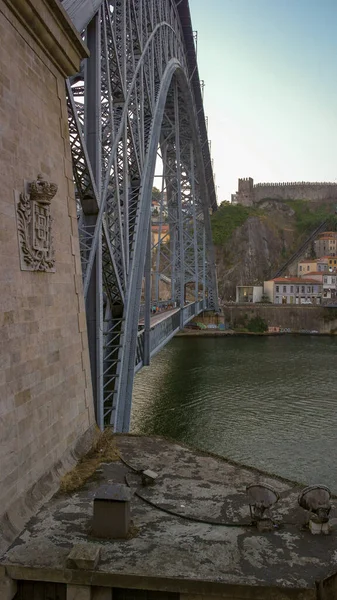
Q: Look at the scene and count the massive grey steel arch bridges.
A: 1